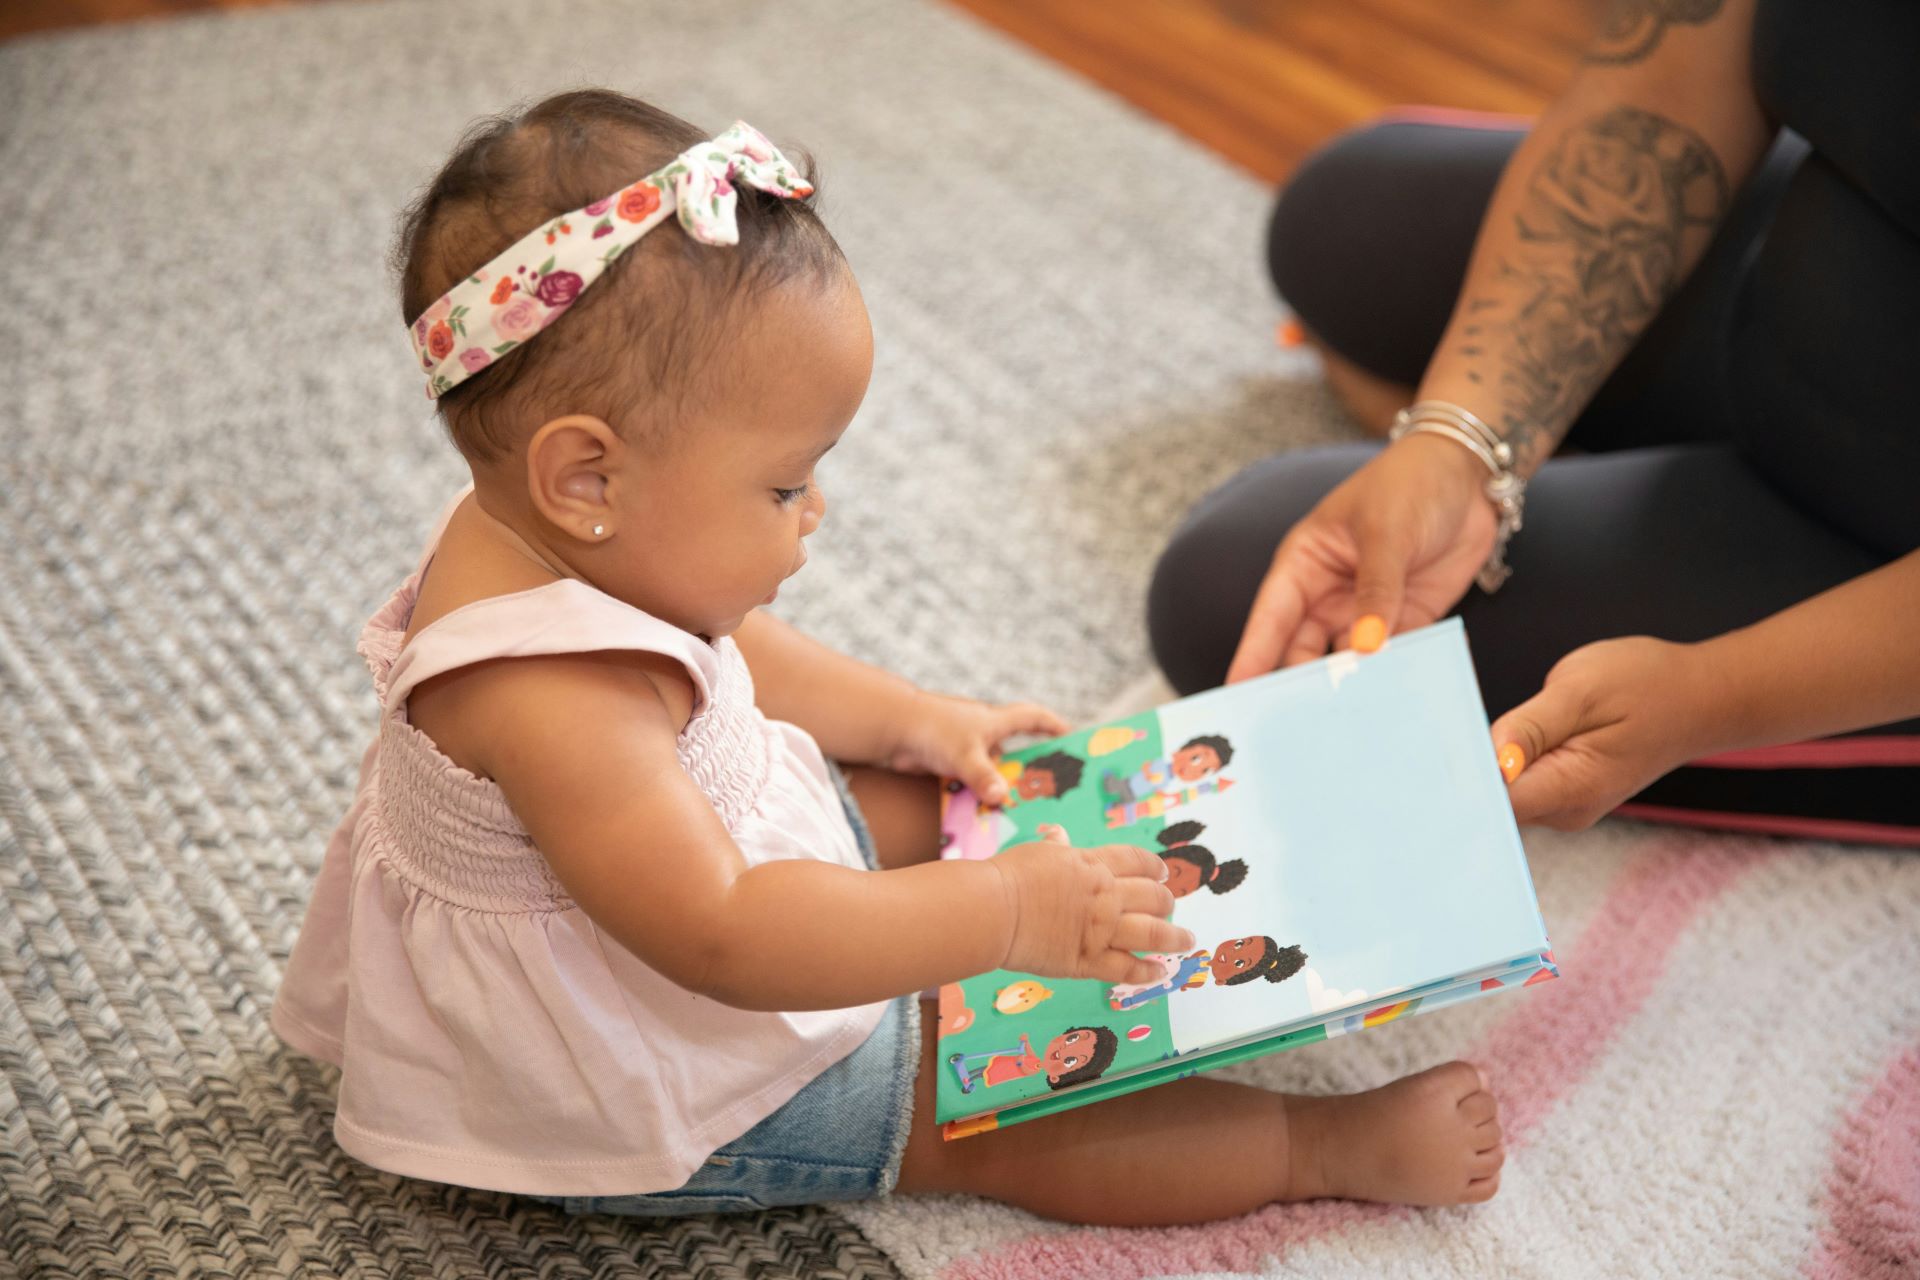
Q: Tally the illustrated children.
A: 5